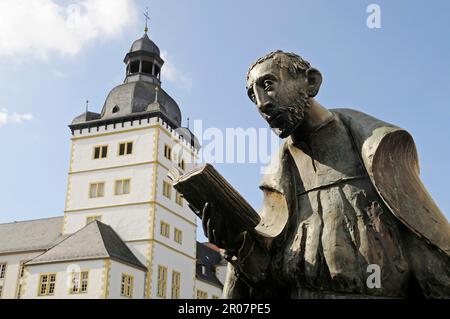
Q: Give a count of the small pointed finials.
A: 3